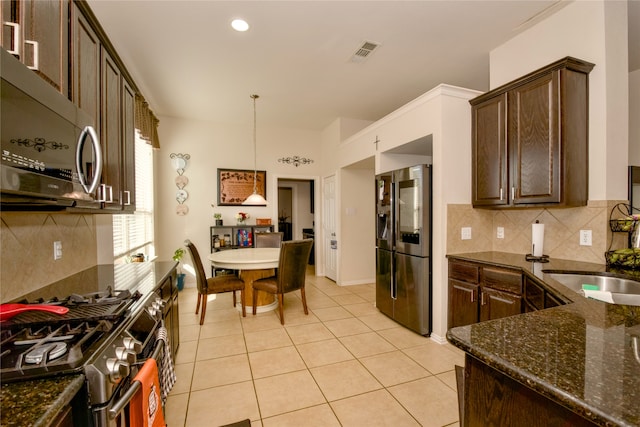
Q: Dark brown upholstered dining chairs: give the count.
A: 3